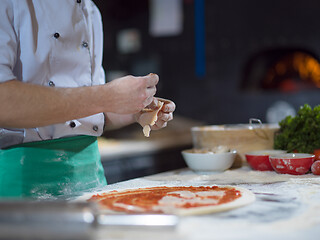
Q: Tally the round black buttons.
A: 6